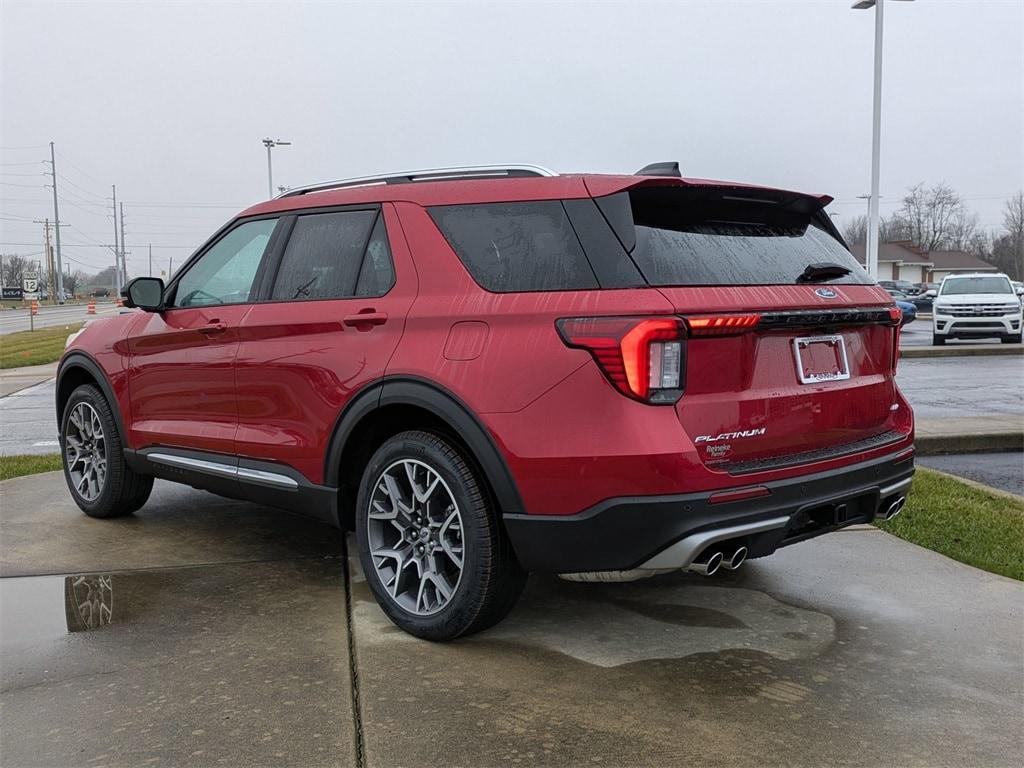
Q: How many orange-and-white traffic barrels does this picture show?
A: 3